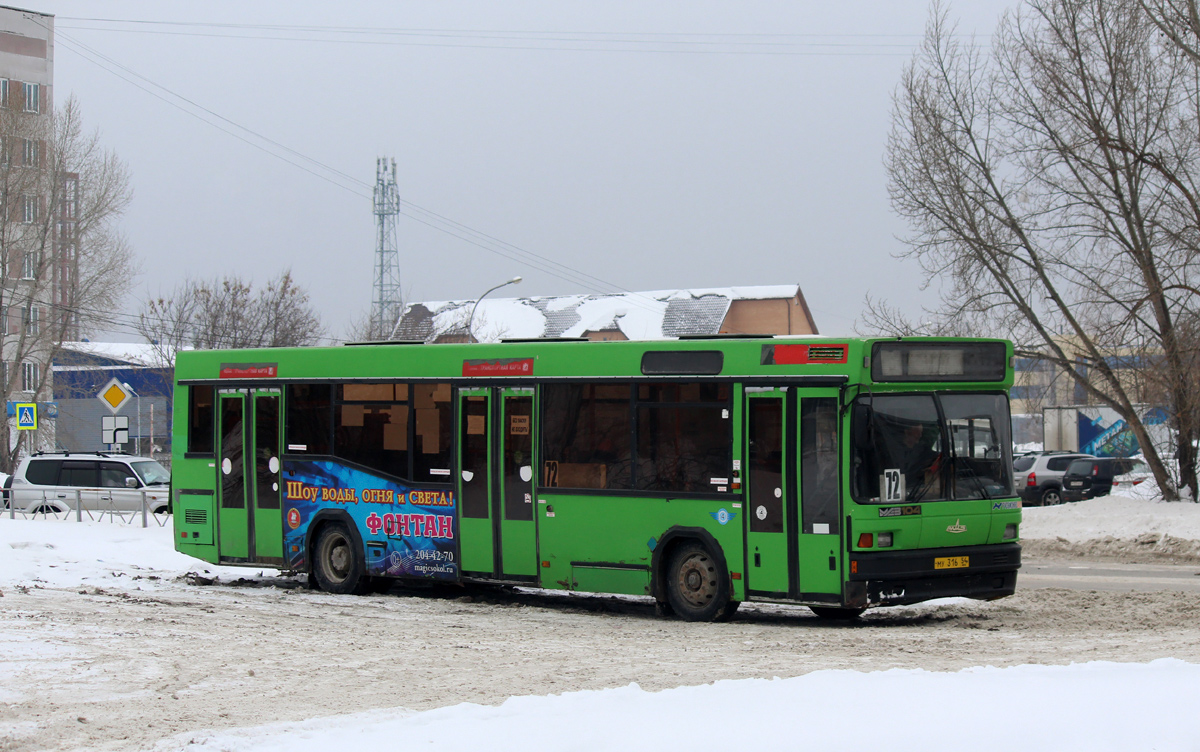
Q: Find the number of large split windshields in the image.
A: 1